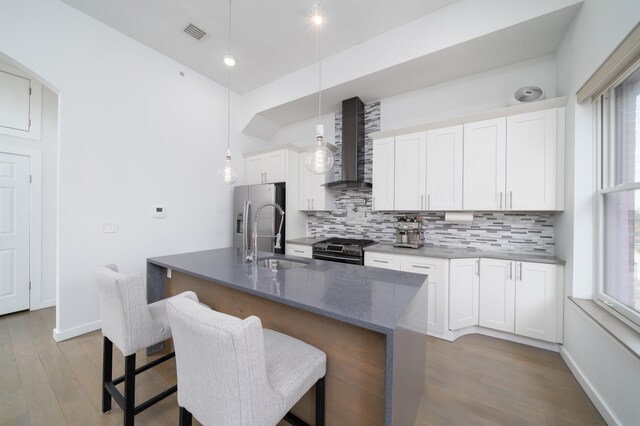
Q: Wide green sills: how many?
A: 0